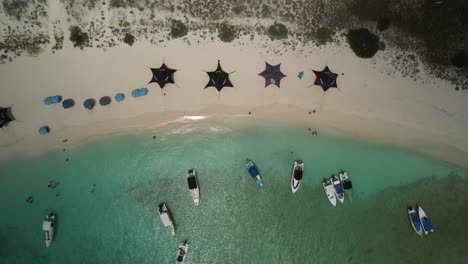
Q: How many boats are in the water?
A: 11